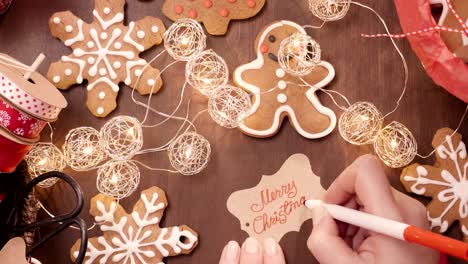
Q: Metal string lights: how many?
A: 12